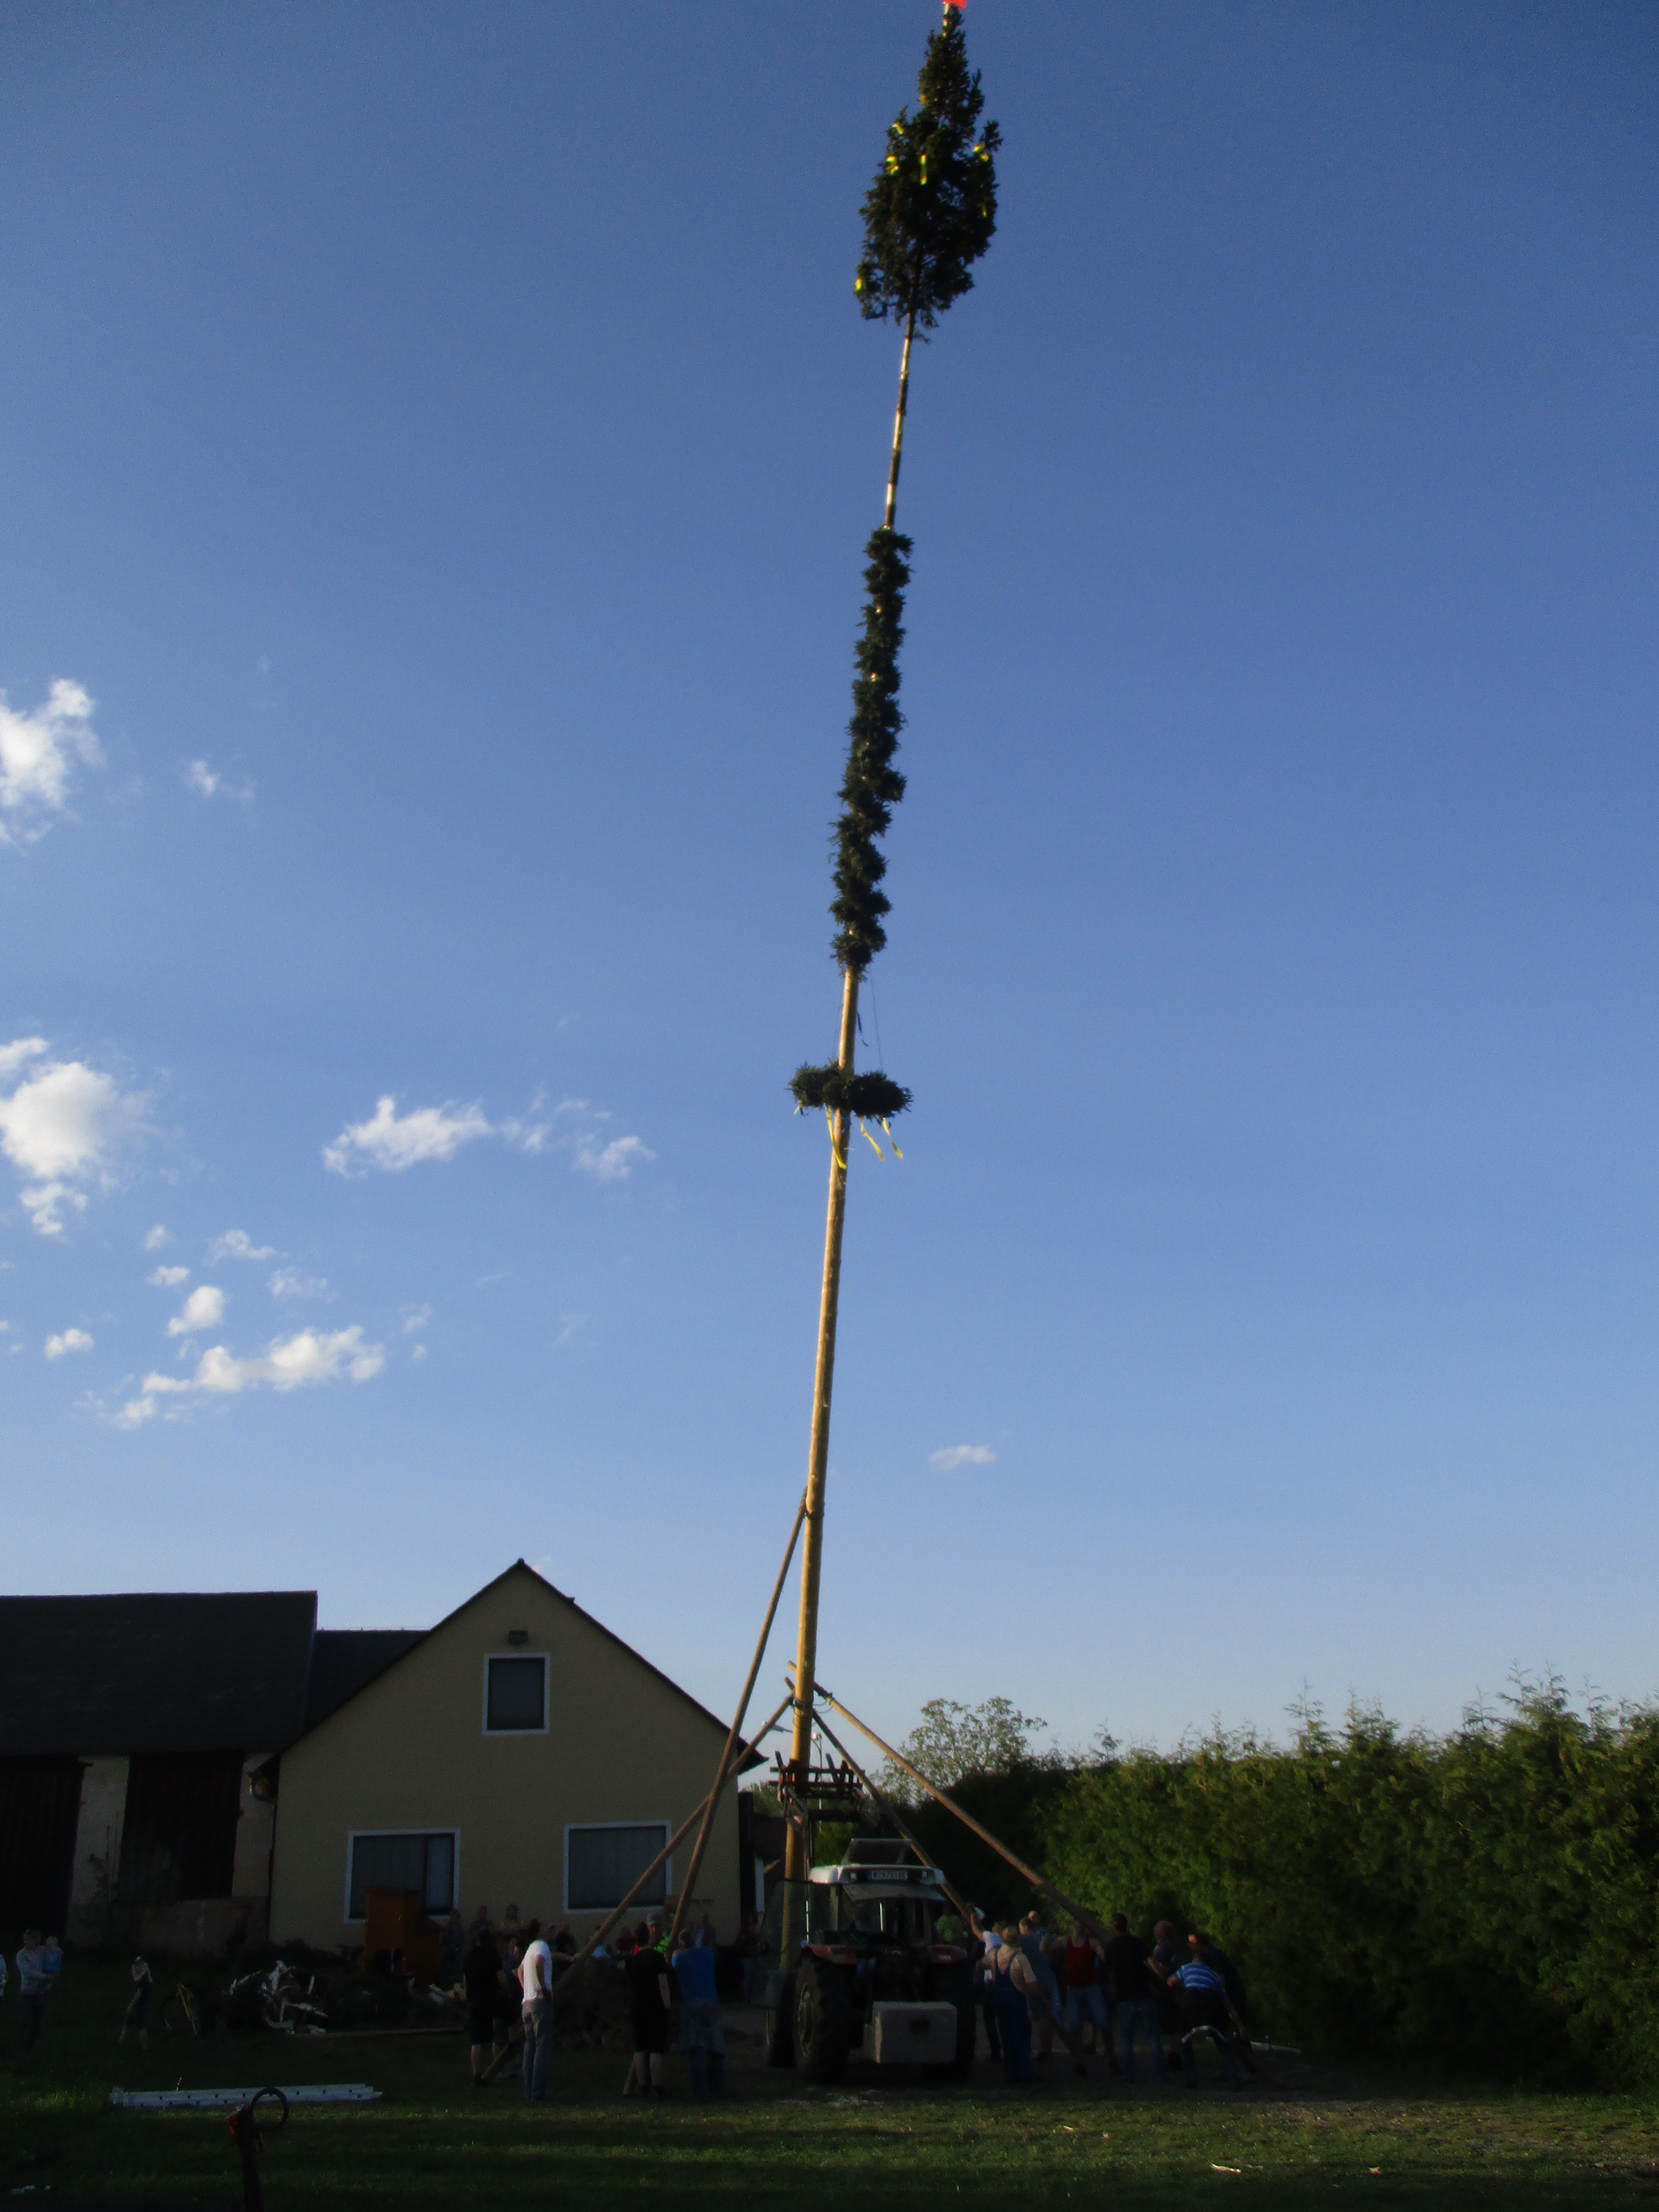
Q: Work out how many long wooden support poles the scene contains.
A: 4